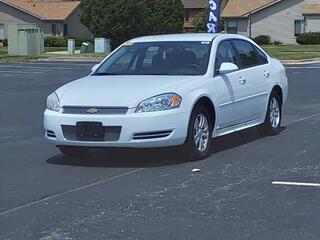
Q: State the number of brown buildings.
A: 1